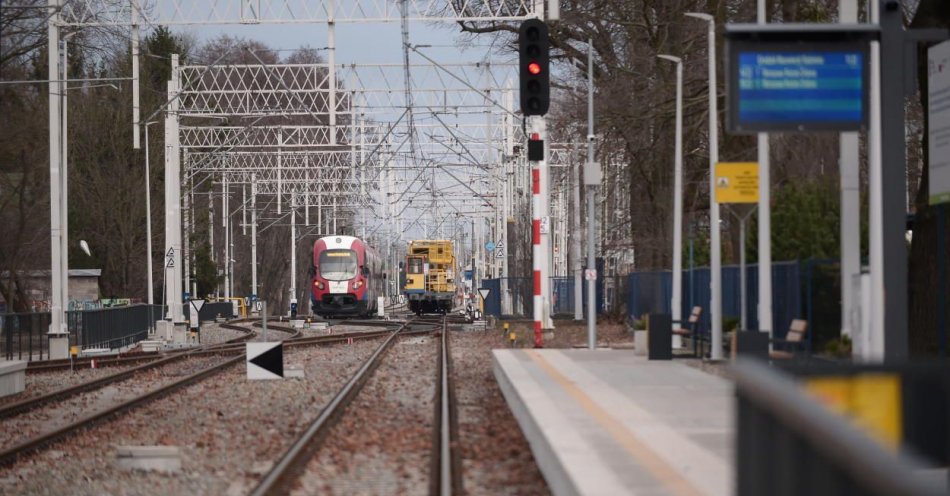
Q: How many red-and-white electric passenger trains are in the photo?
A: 1